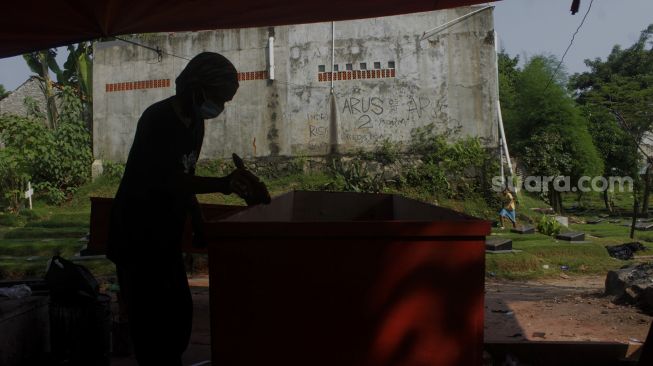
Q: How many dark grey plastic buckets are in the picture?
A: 1